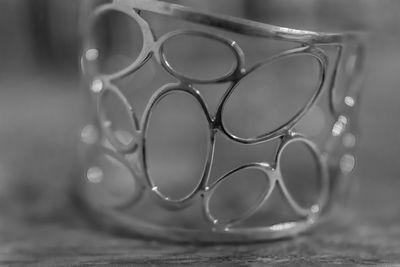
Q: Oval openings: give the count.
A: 8